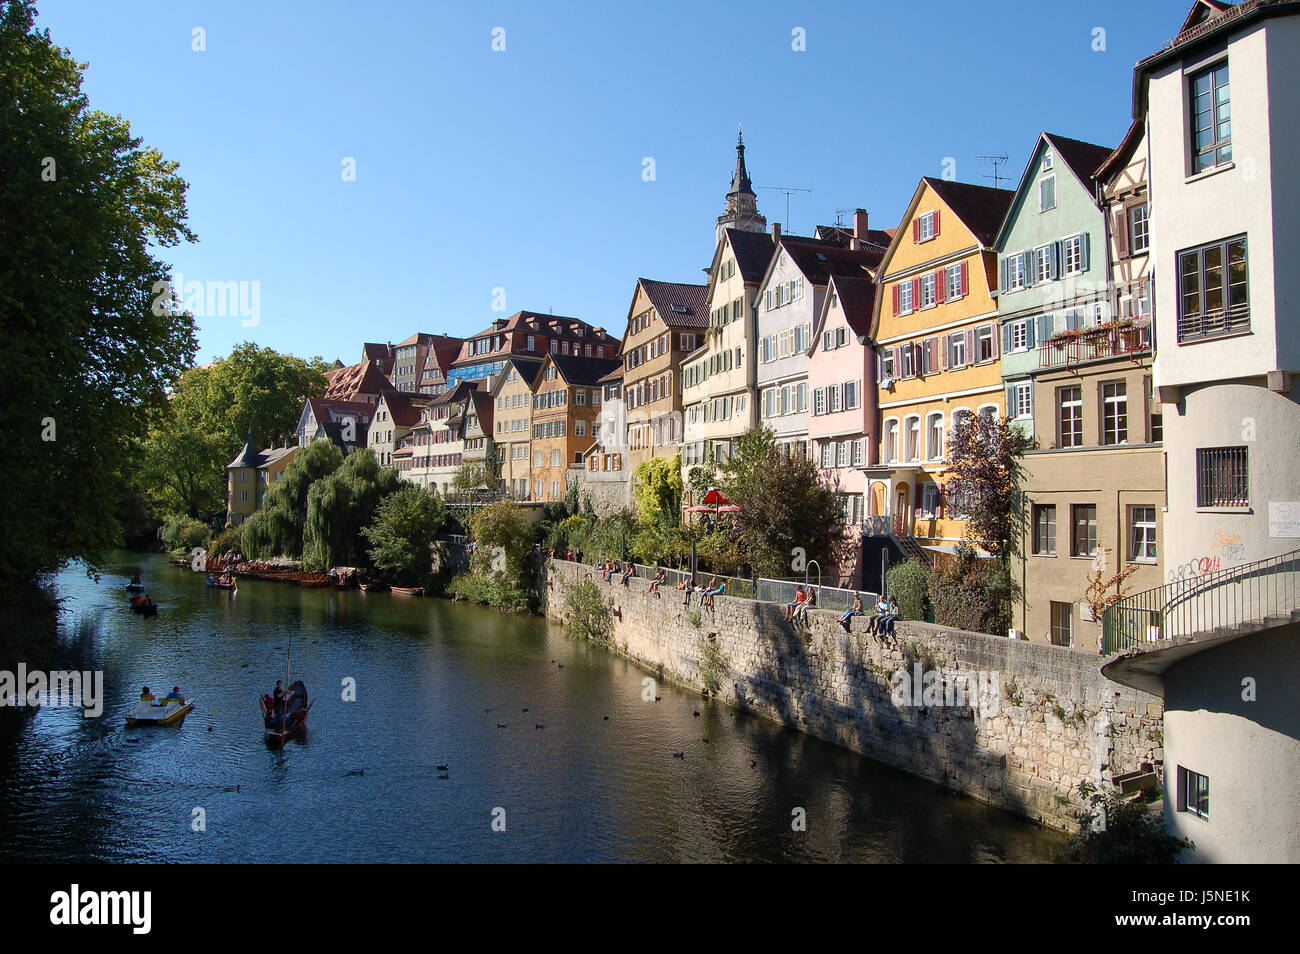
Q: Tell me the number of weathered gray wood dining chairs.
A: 0